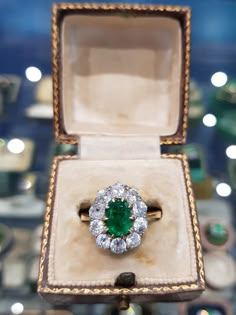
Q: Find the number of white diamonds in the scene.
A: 10